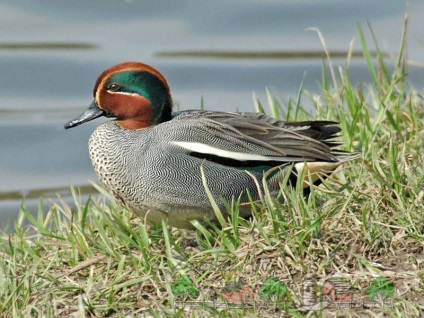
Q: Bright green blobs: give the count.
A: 3